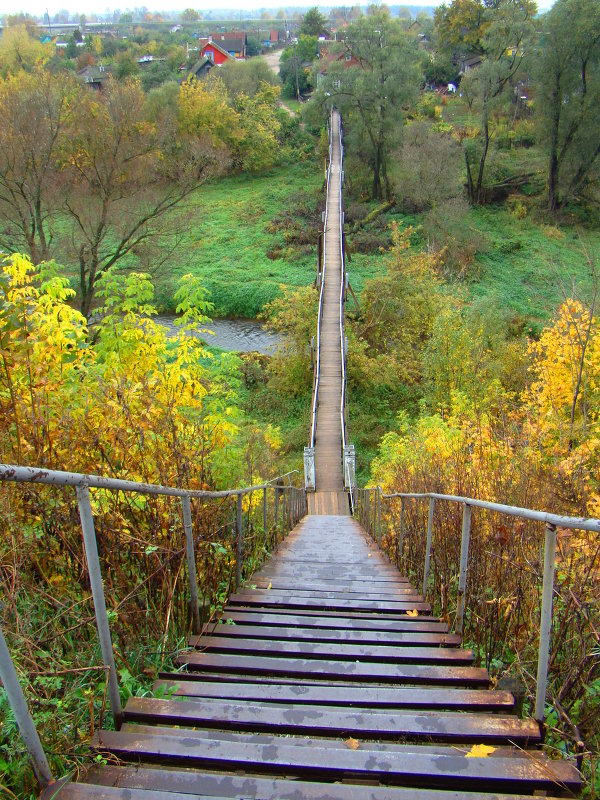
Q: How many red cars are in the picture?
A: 0